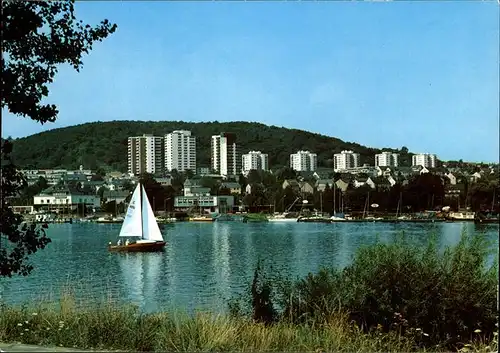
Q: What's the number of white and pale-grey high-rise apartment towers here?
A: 8